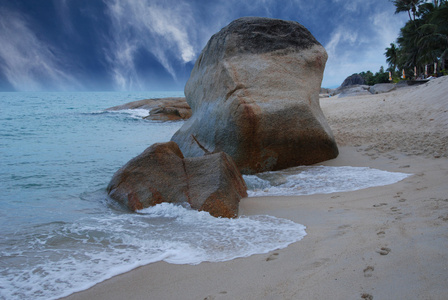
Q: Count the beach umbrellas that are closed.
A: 5